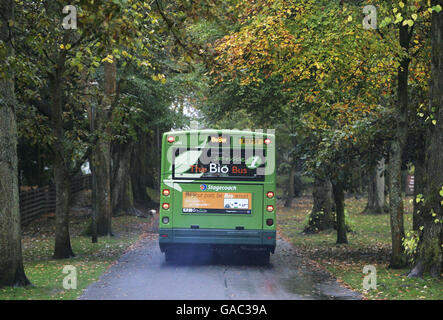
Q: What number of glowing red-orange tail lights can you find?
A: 6